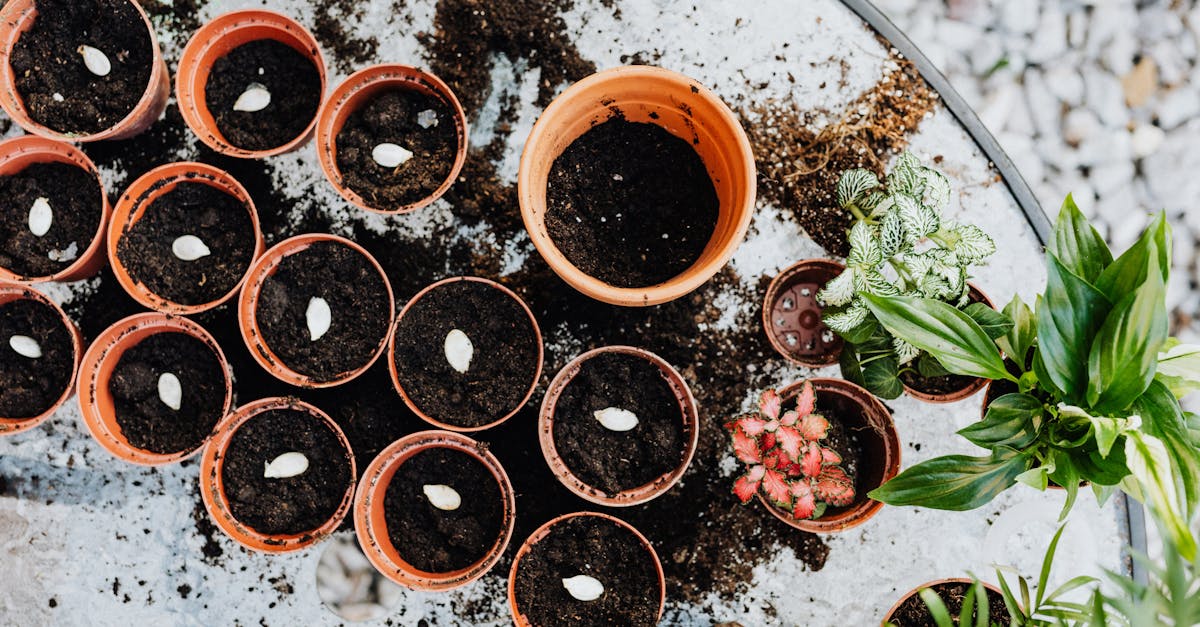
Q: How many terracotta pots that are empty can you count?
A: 1